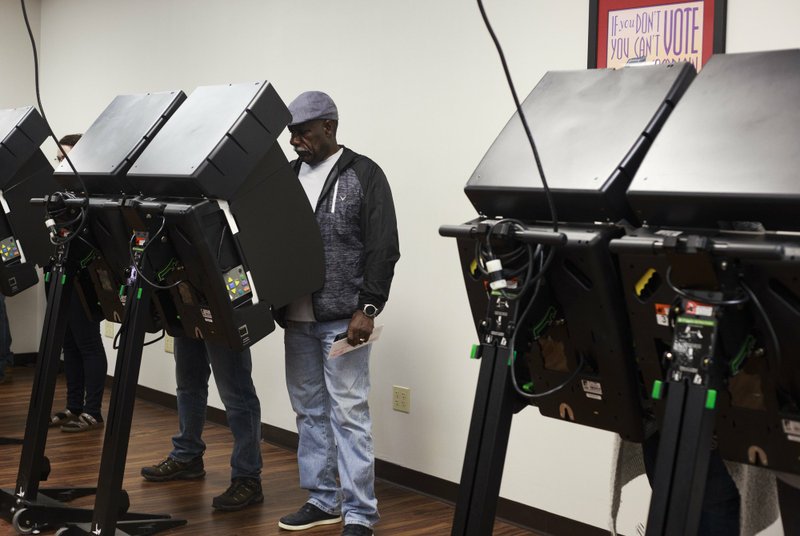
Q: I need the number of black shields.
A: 5